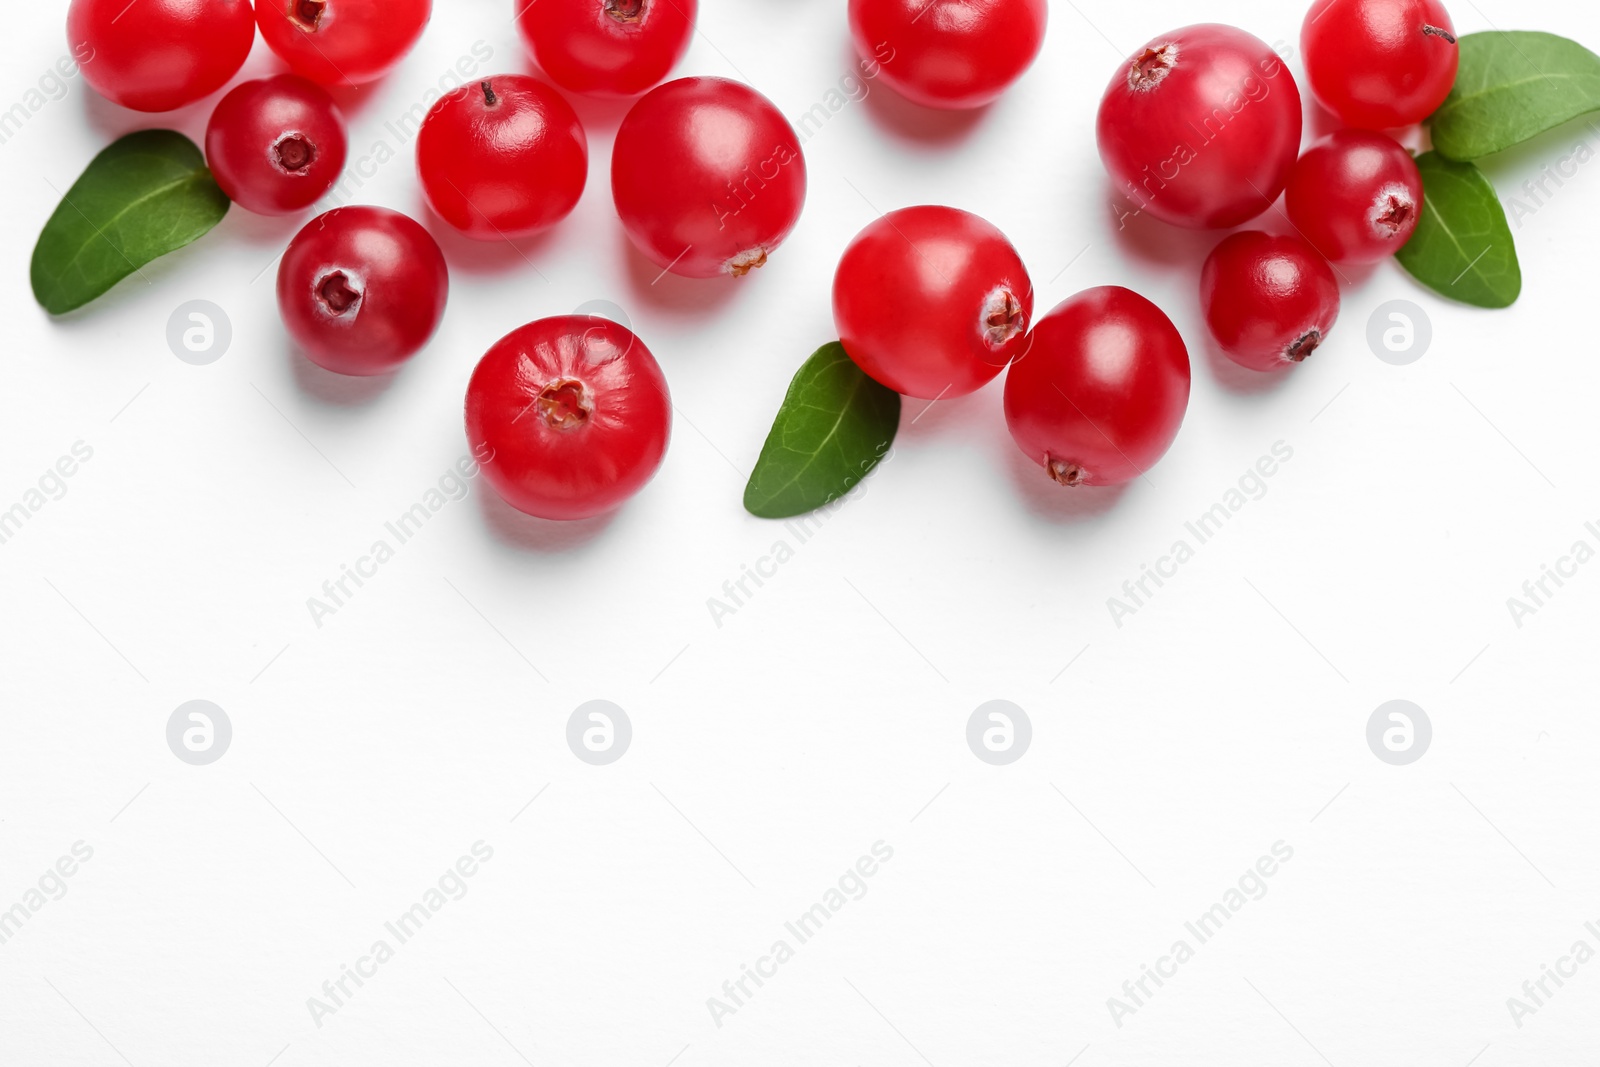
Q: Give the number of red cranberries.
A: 15